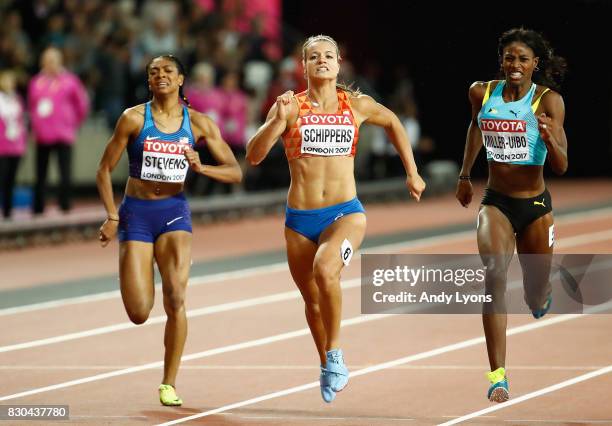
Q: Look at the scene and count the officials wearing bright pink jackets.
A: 4